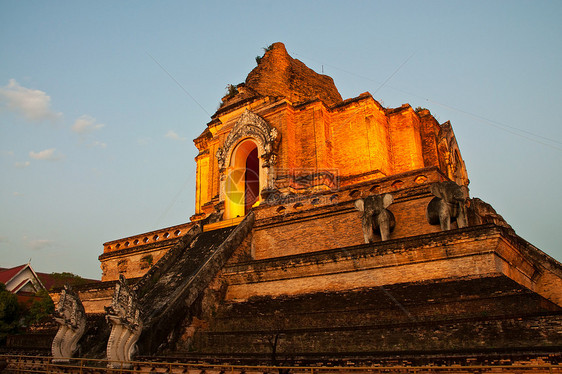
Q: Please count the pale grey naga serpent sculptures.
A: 2